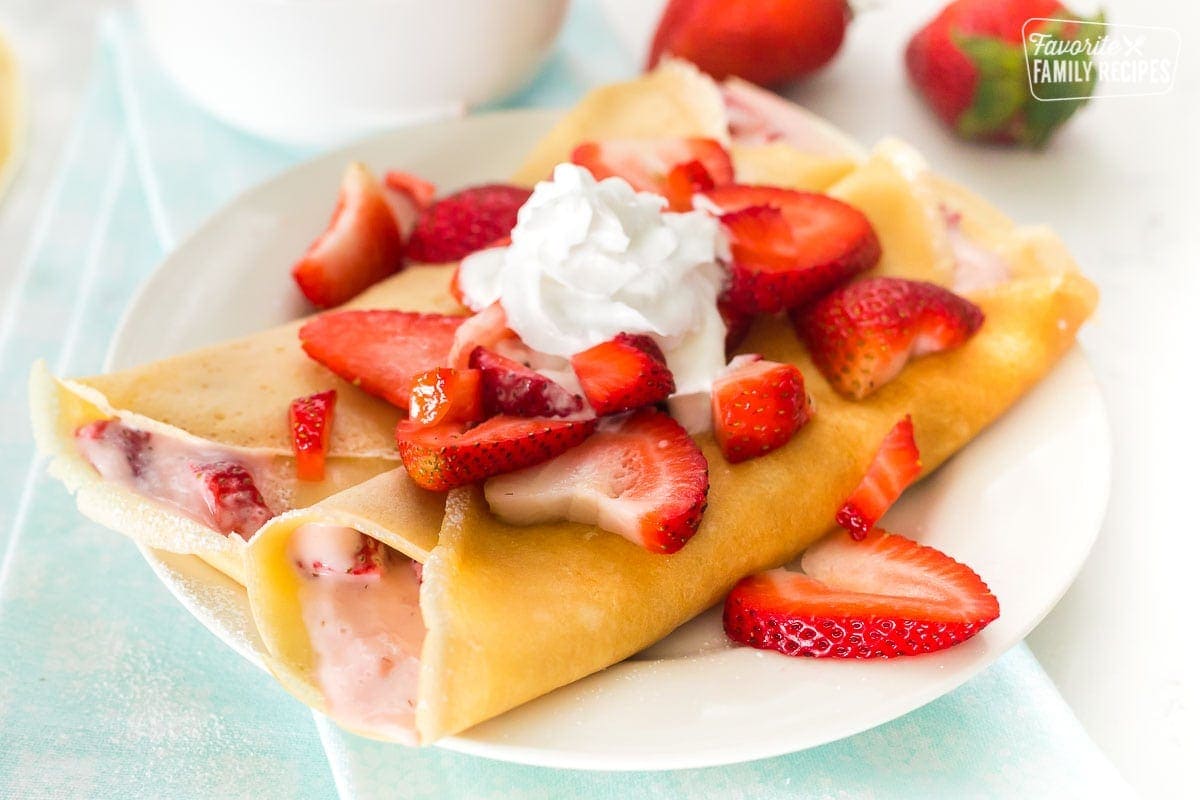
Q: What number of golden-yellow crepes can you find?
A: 2